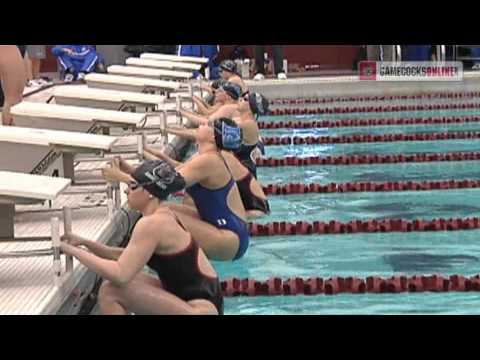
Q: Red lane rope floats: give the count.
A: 8